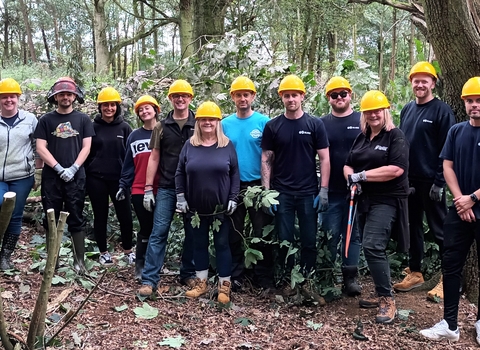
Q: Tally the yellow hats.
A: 11